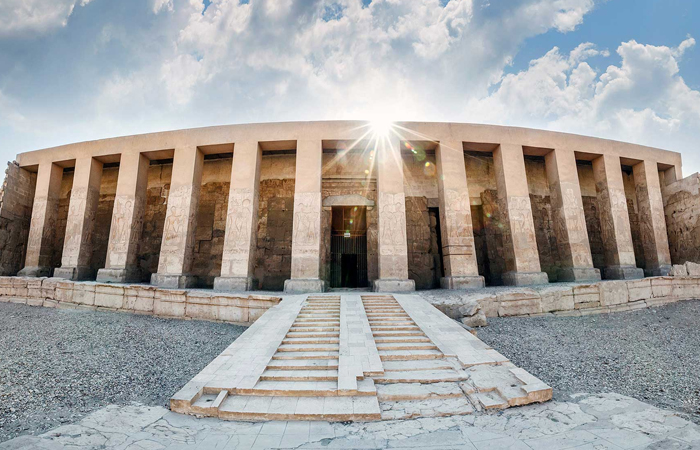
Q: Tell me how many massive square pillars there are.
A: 12